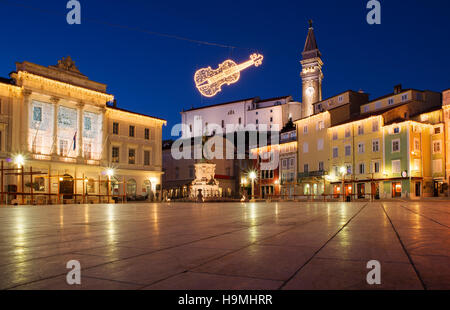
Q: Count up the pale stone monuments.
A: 1